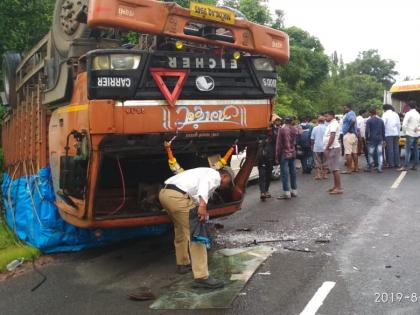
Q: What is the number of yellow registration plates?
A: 1